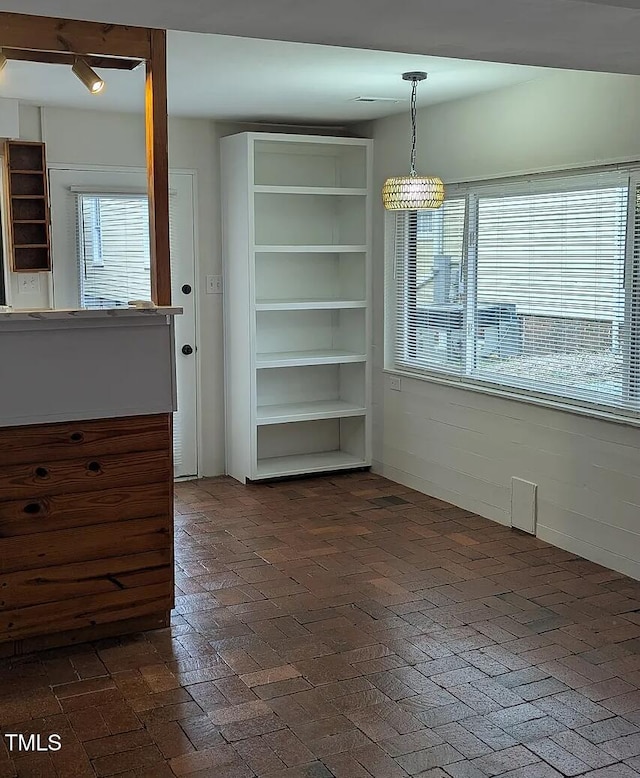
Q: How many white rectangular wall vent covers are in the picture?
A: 1